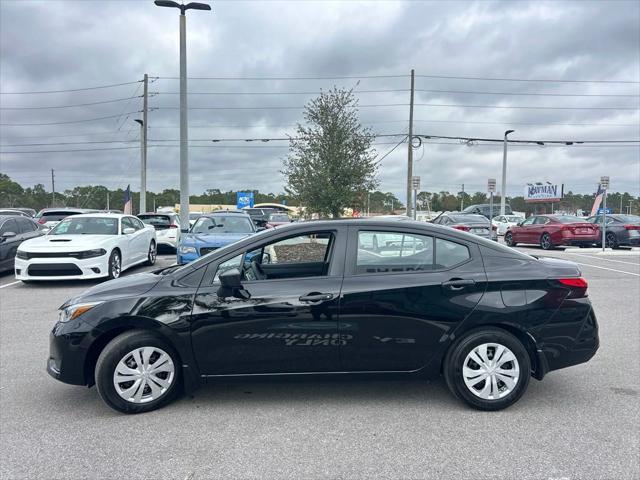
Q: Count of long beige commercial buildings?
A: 1